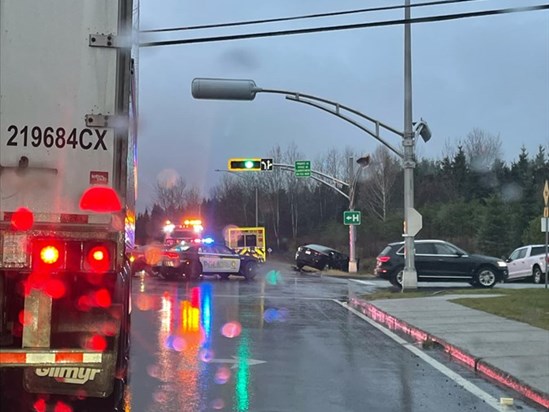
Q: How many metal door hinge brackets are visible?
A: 2